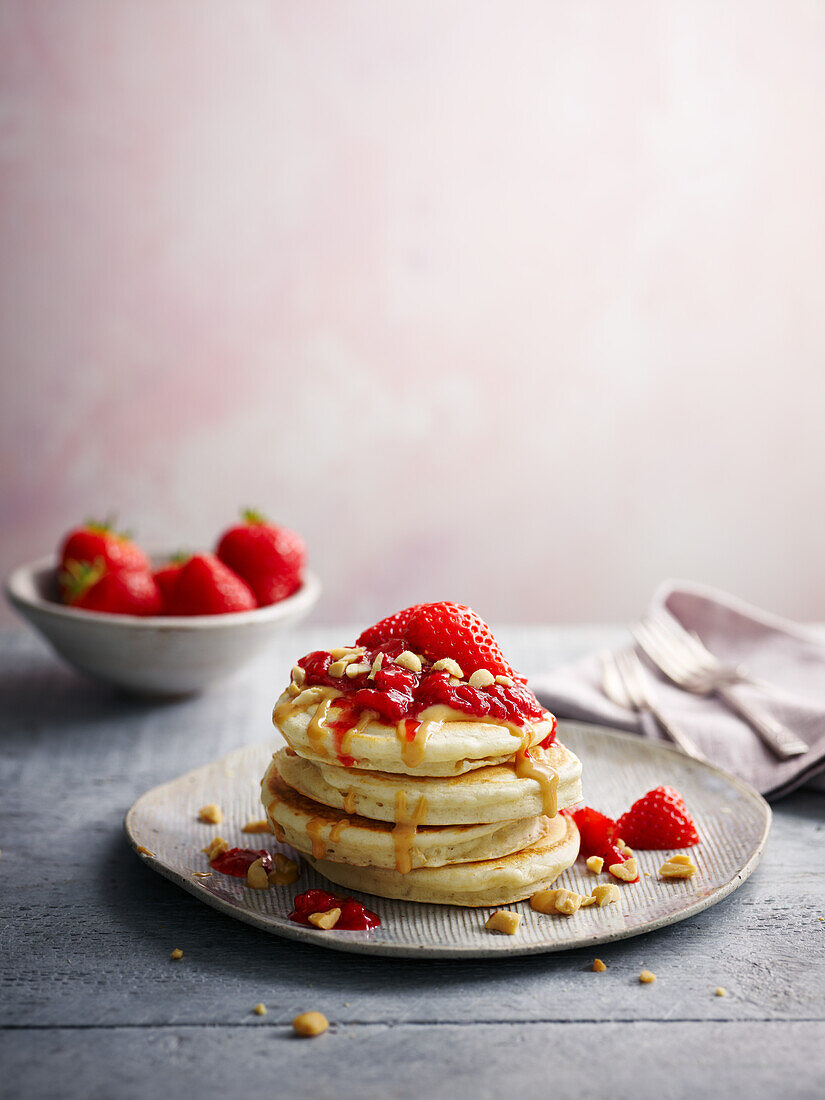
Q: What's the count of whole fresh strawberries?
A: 5